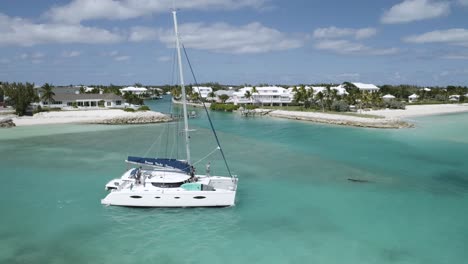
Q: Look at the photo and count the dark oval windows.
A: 4